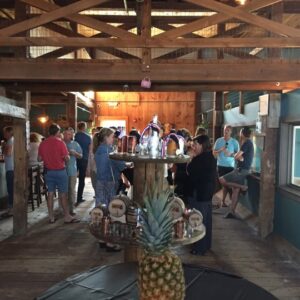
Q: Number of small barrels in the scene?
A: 4